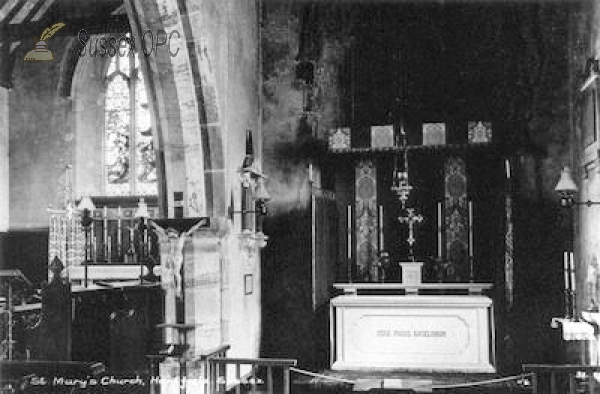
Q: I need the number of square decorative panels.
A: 4